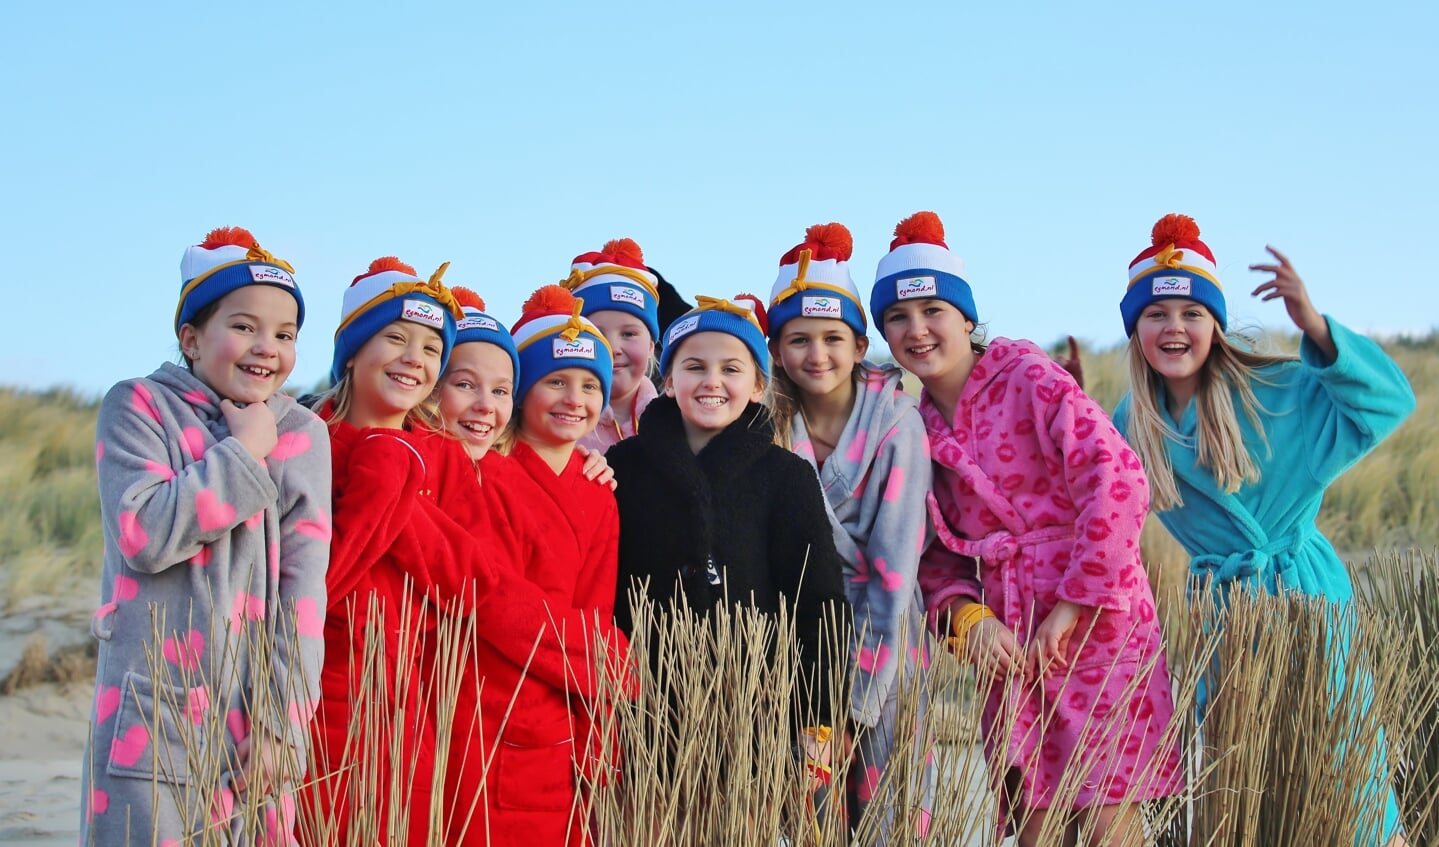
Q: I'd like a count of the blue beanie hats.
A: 9